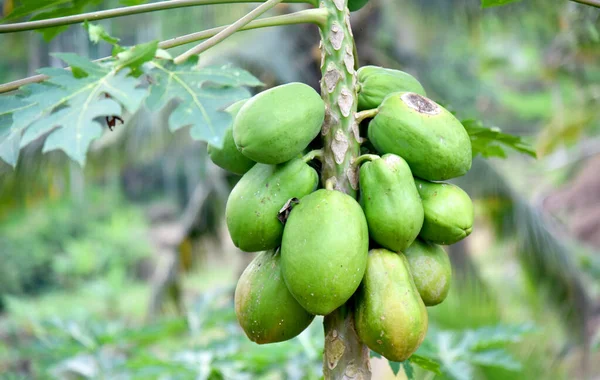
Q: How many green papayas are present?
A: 11